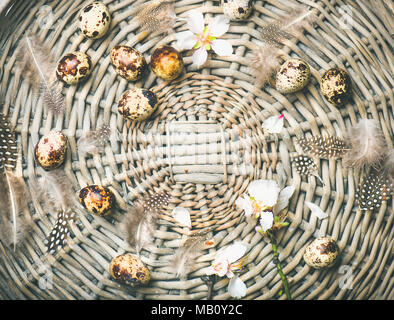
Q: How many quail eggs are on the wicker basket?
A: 12